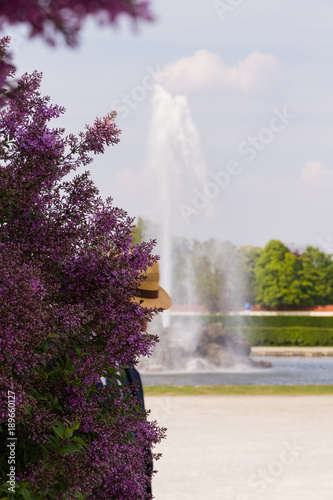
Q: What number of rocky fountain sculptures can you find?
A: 1